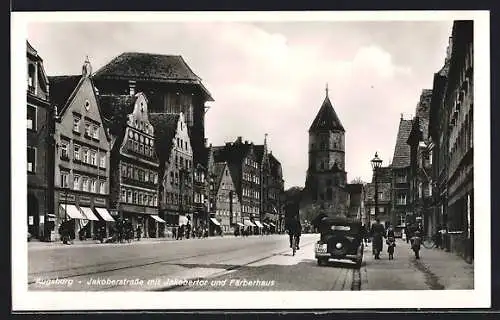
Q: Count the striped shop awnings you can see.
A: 0